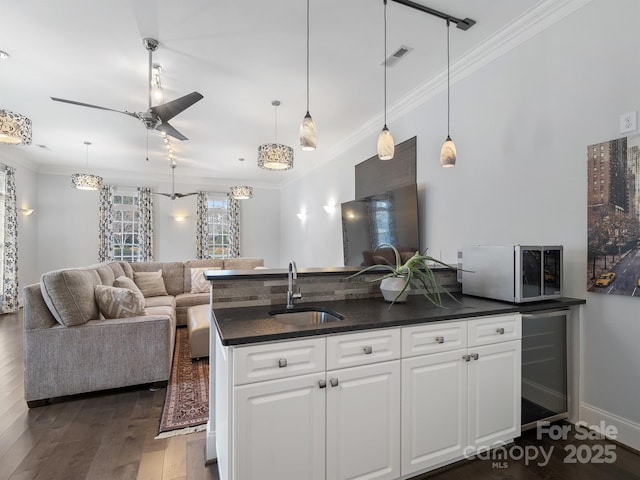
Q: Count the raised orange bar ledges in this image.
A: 0